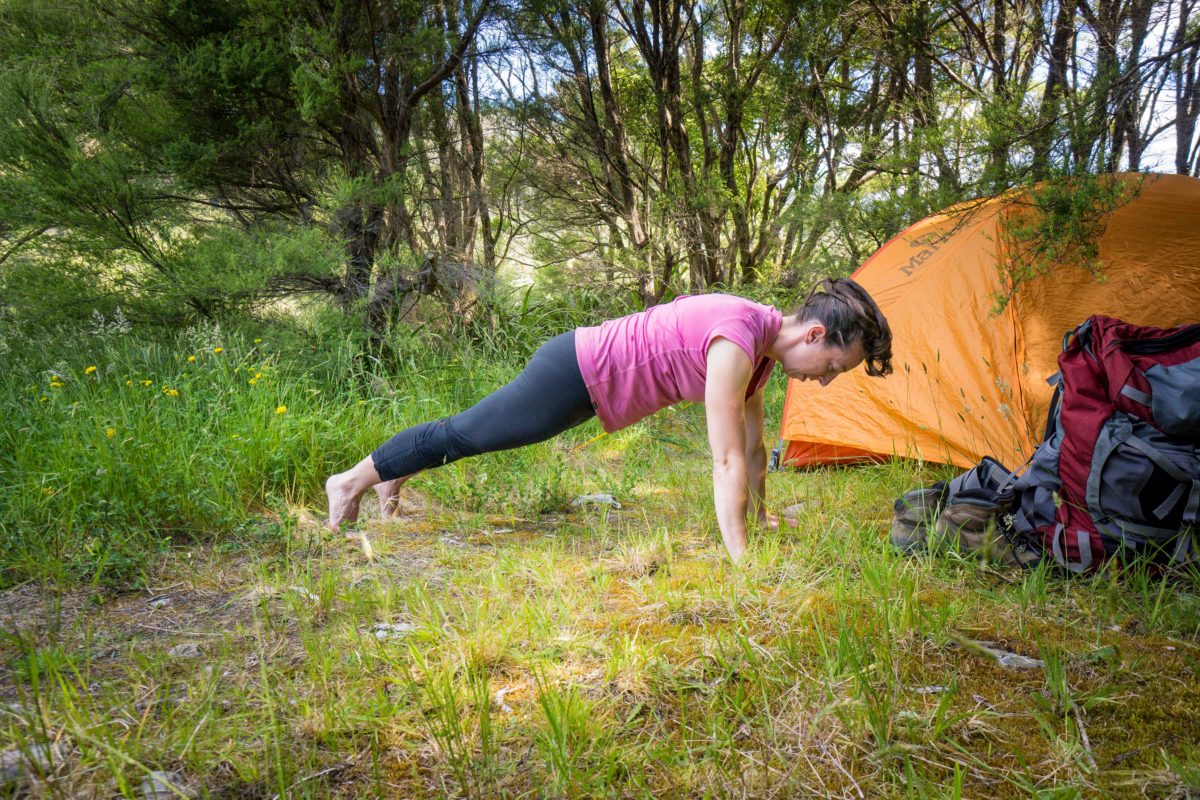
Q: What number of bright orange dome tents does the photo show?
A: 1